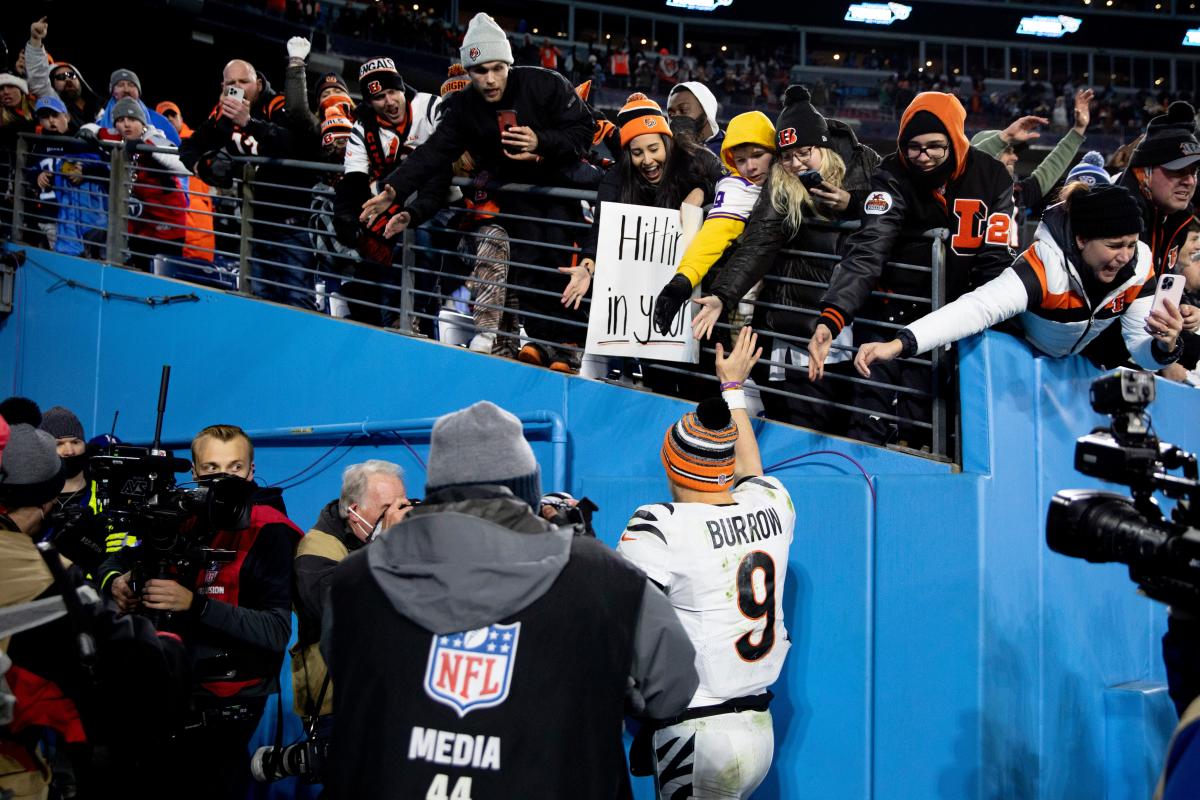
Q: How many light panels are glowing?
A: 4